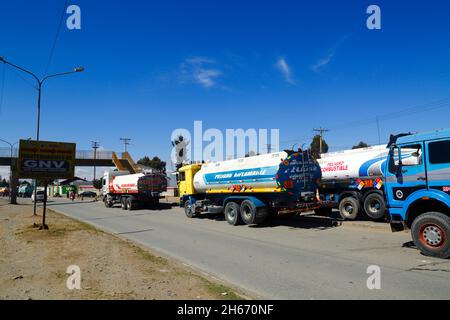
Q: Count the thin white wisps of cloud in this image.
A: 3